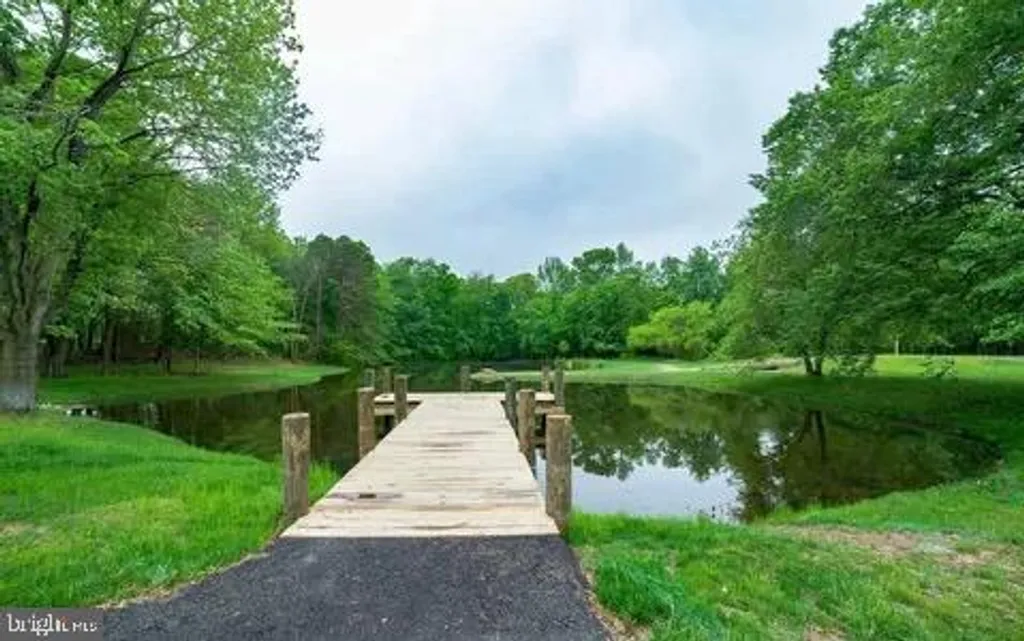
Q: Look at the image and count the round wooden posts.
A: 11